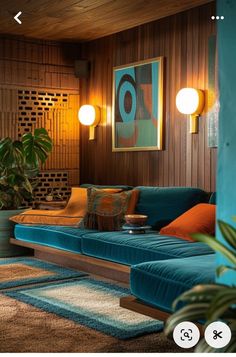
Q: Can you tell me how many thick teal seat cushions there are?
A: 3